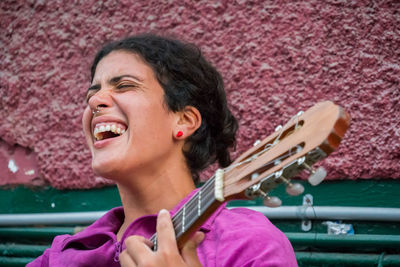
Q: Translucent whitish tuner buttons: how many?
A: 3